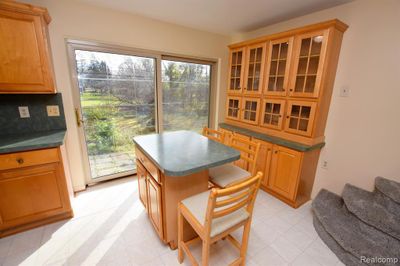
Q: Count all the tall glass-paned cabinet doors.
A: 4